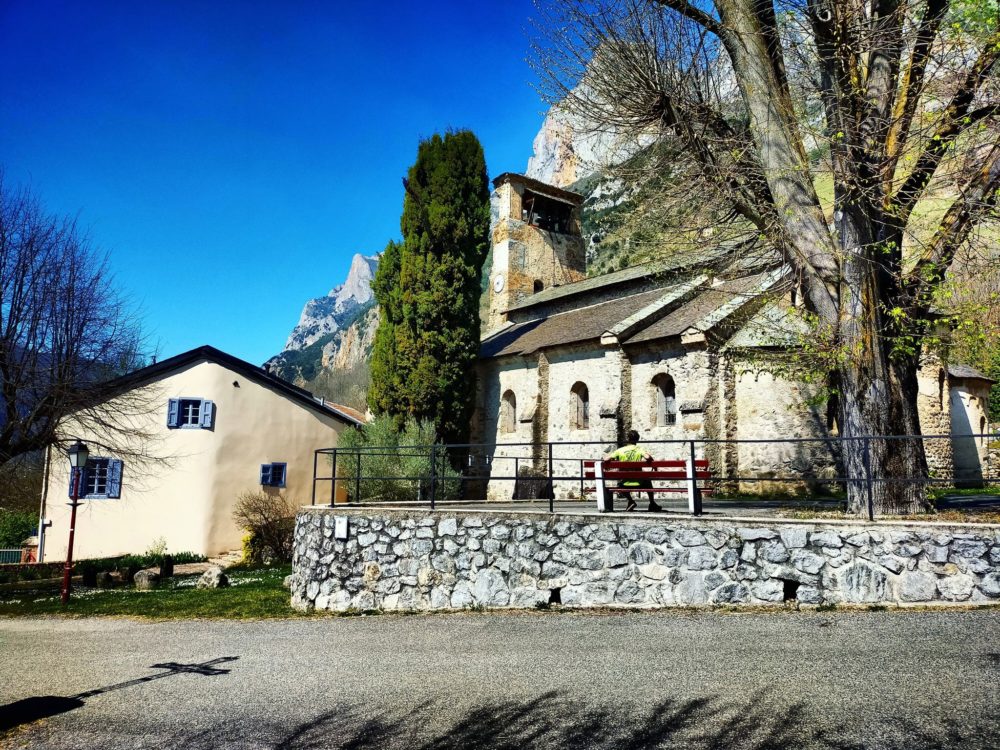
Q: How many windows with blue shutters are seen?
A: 3